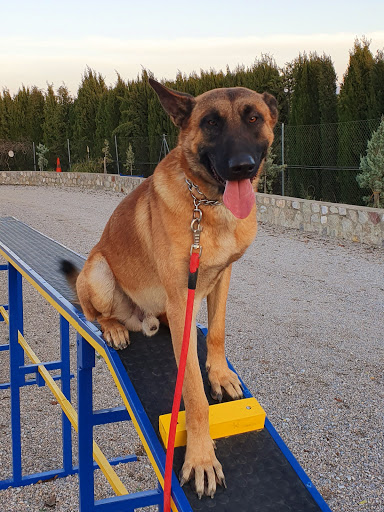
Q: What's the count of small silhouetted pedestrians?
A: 0